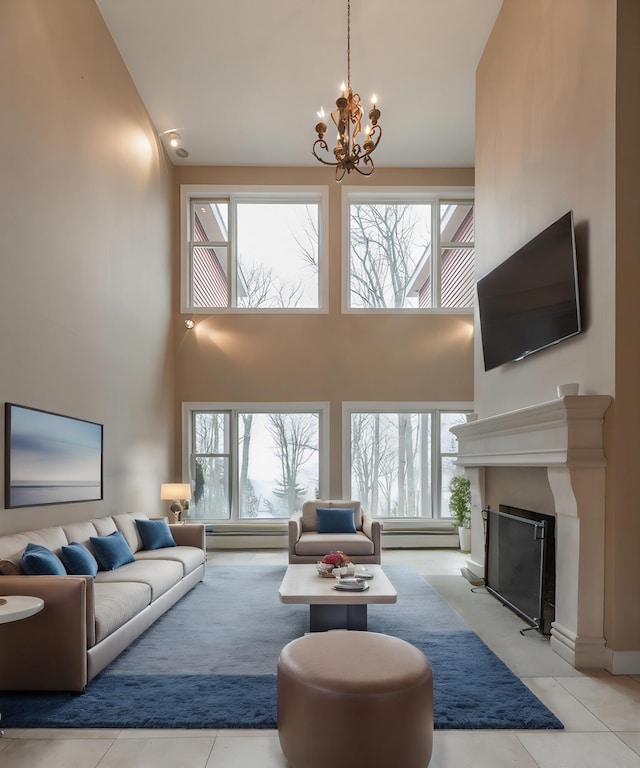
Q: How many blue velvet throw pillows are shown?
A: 5